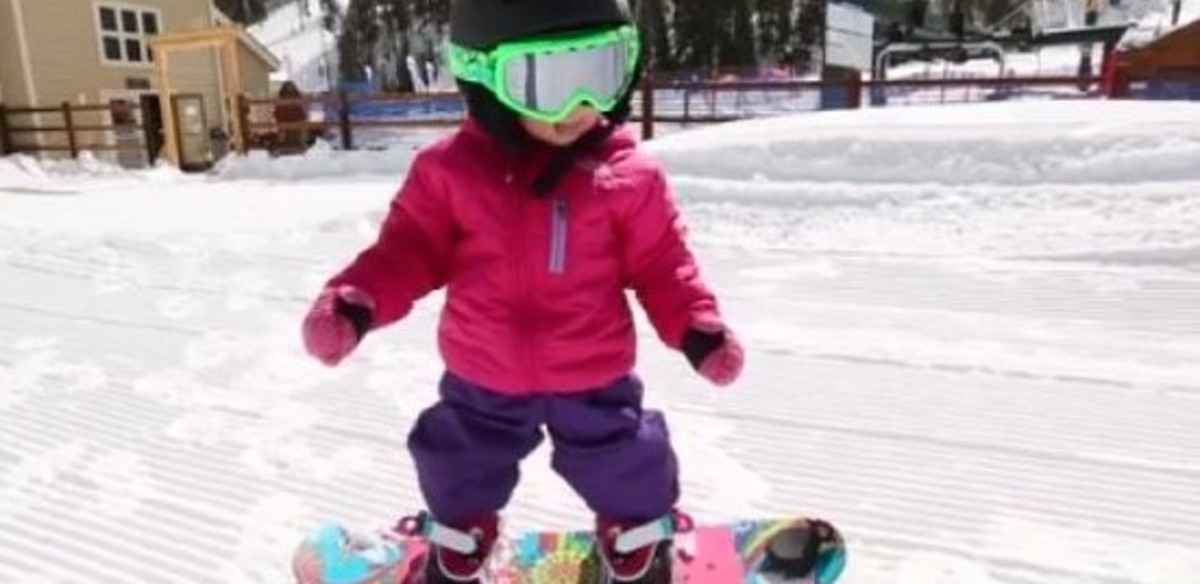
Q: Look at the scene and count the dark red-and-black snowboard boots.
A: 2